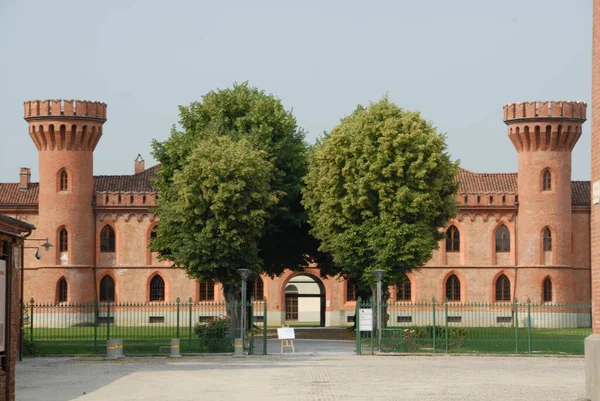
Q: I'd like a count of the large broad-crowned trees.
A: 2